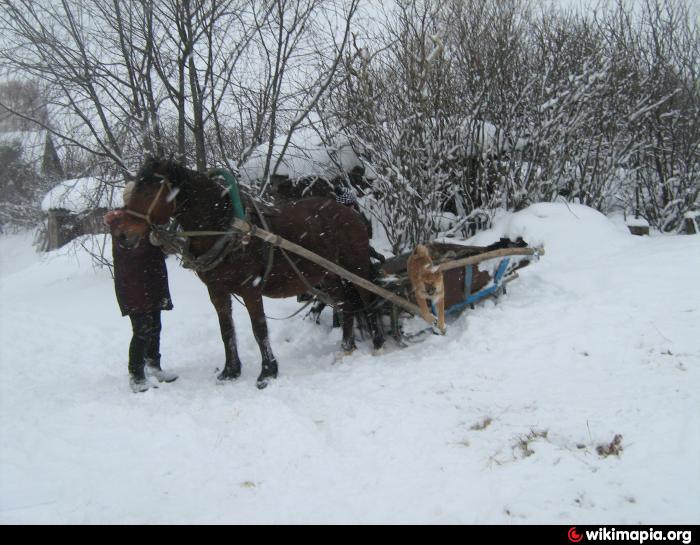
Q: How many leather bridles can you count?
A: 1